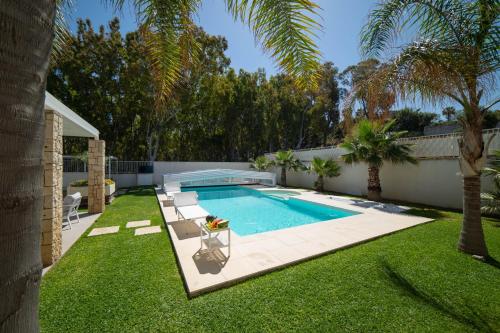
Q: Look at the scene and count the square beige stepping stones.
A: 3